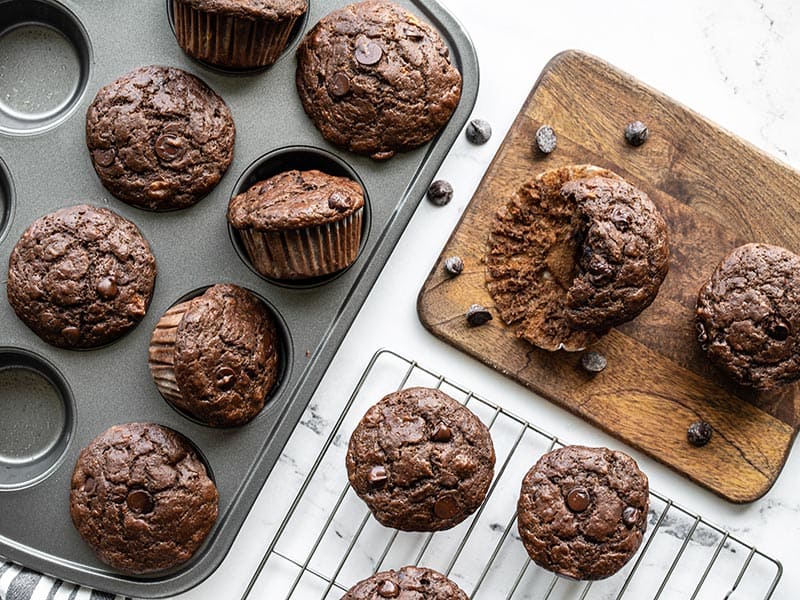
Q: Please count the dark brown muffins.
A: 12